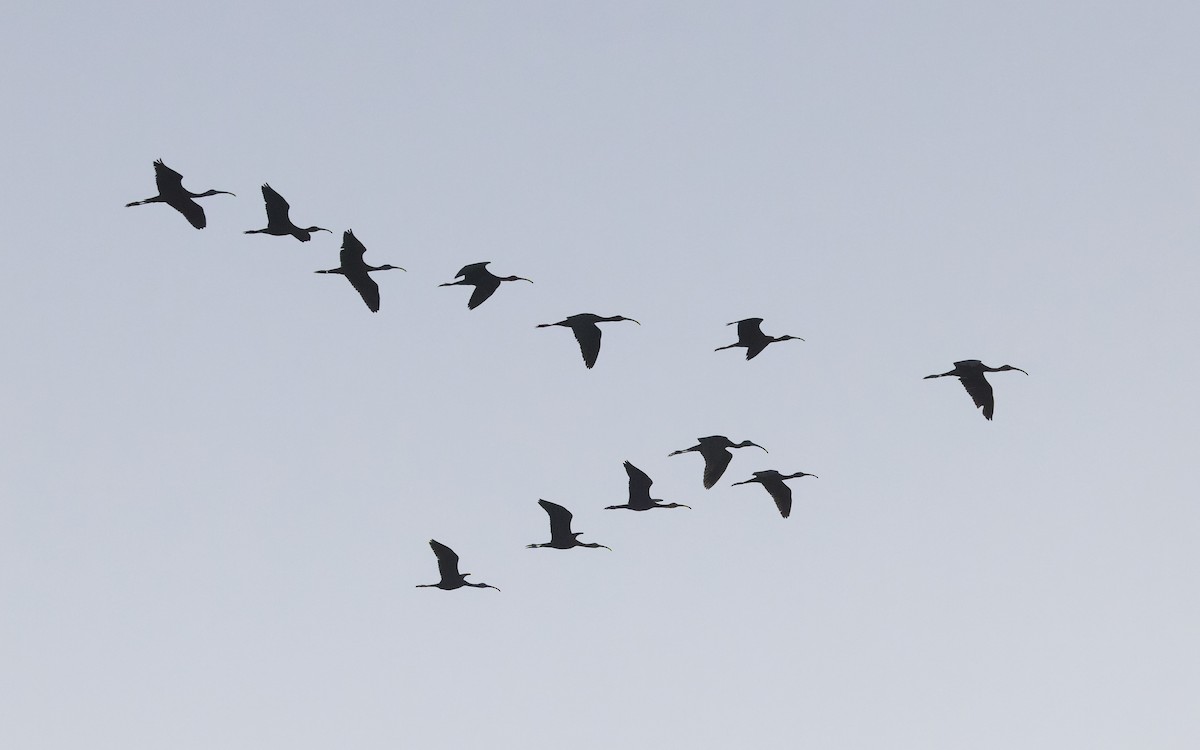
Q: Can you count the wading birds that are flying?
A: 12